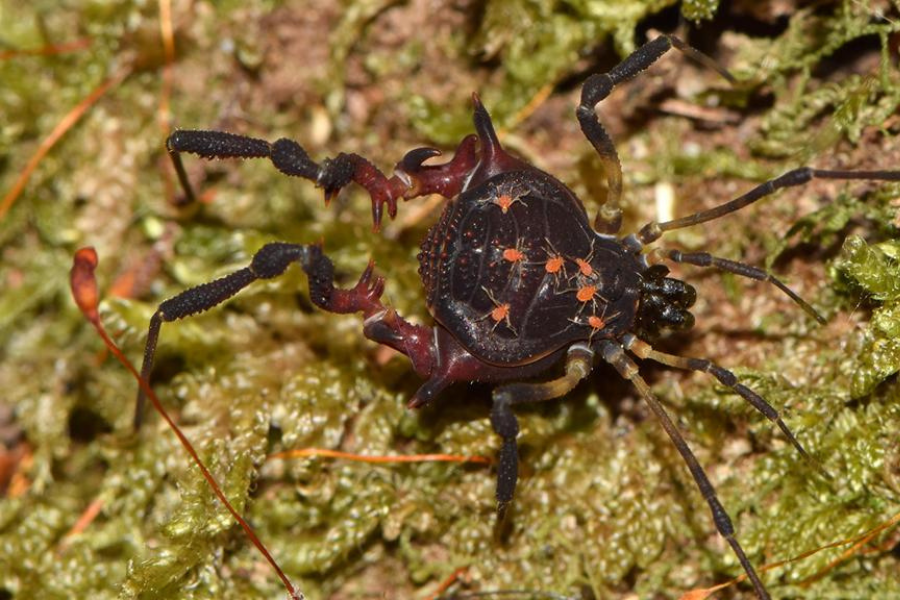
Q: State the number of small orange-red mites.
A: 7